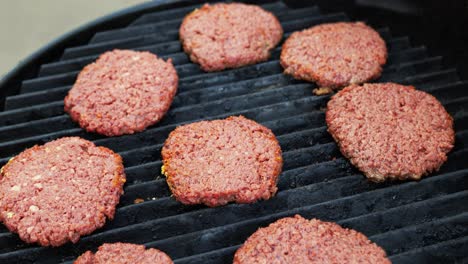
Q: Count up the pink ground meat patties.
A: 8